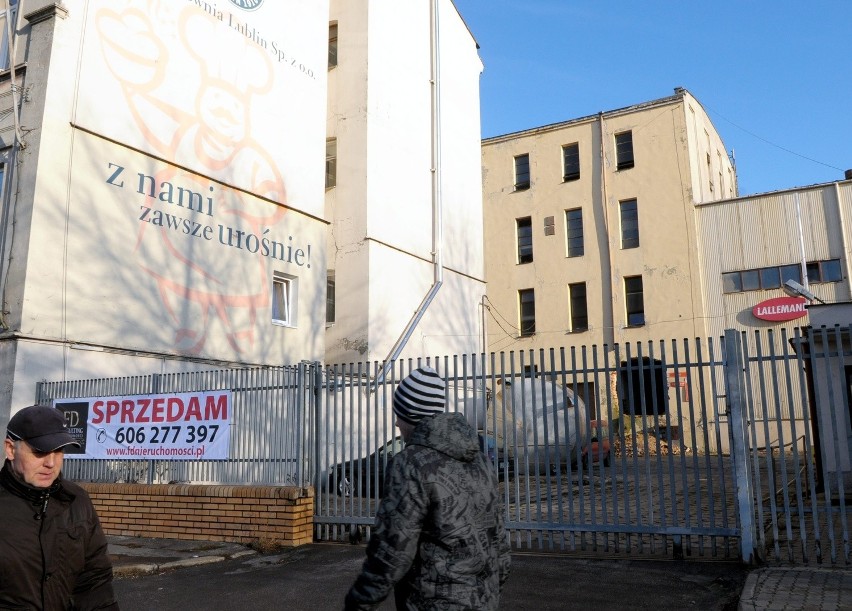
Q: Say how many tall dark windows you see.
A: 9